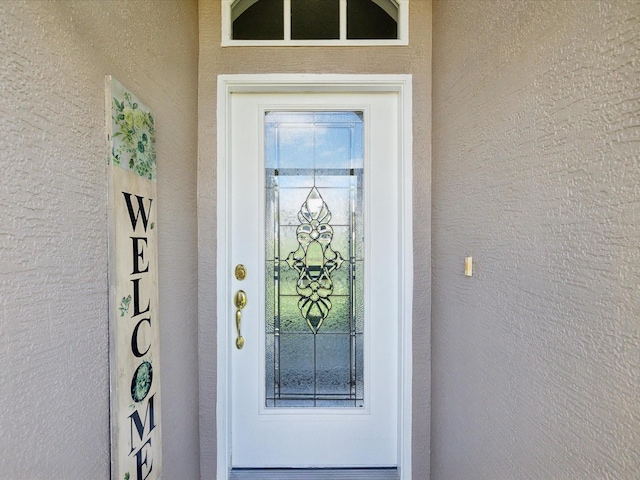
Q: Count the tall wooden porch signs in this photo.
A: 1